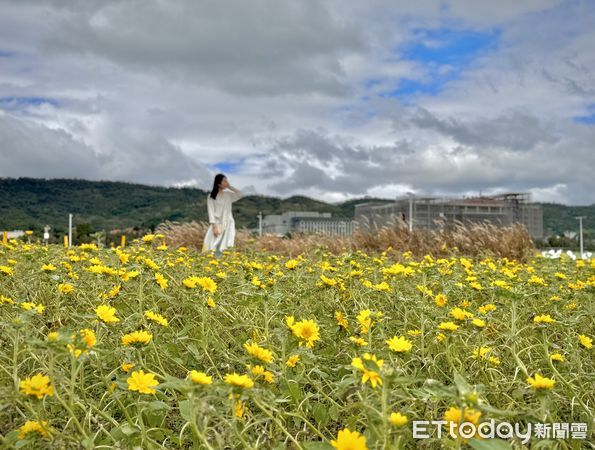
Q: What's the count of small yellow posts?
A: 3